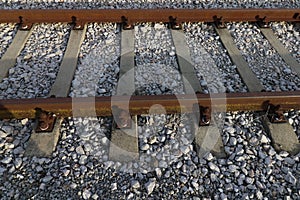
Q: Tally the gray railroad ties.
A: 6